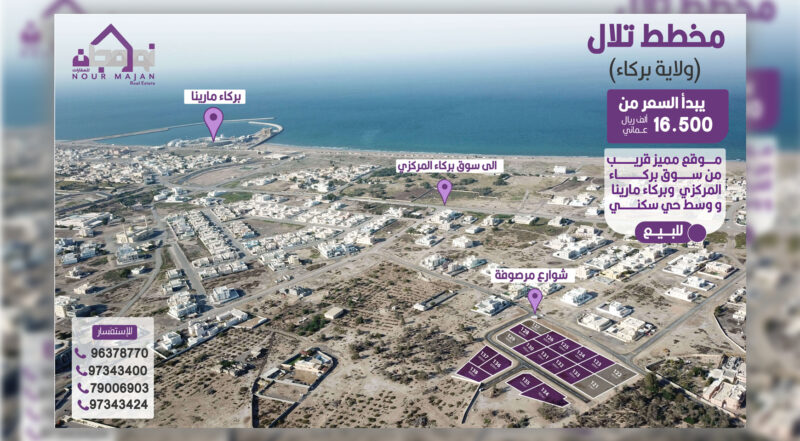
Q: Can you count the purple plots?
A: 14